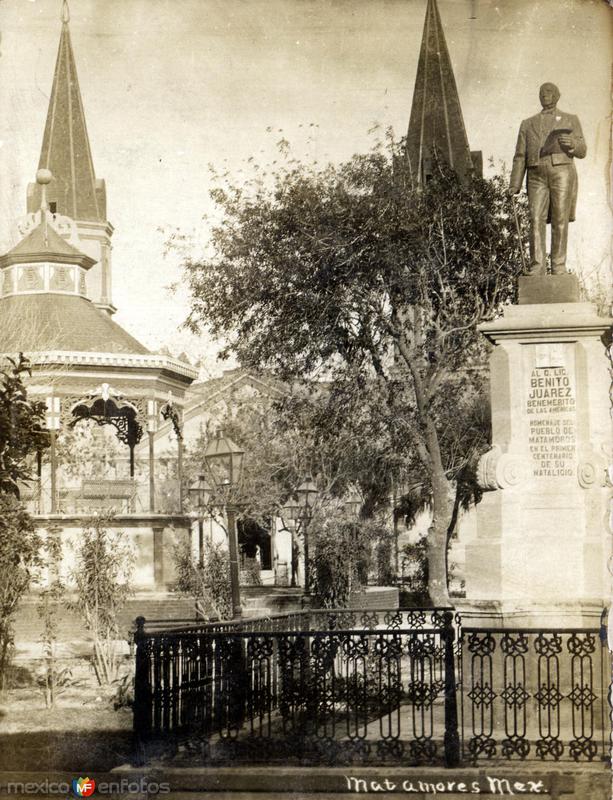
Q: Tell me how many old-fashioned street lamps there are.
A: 5